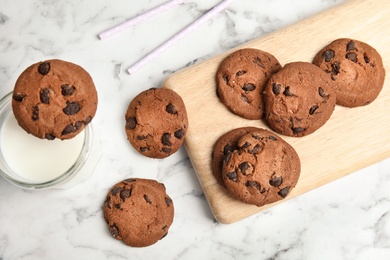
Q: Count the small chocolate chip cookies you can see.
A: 8